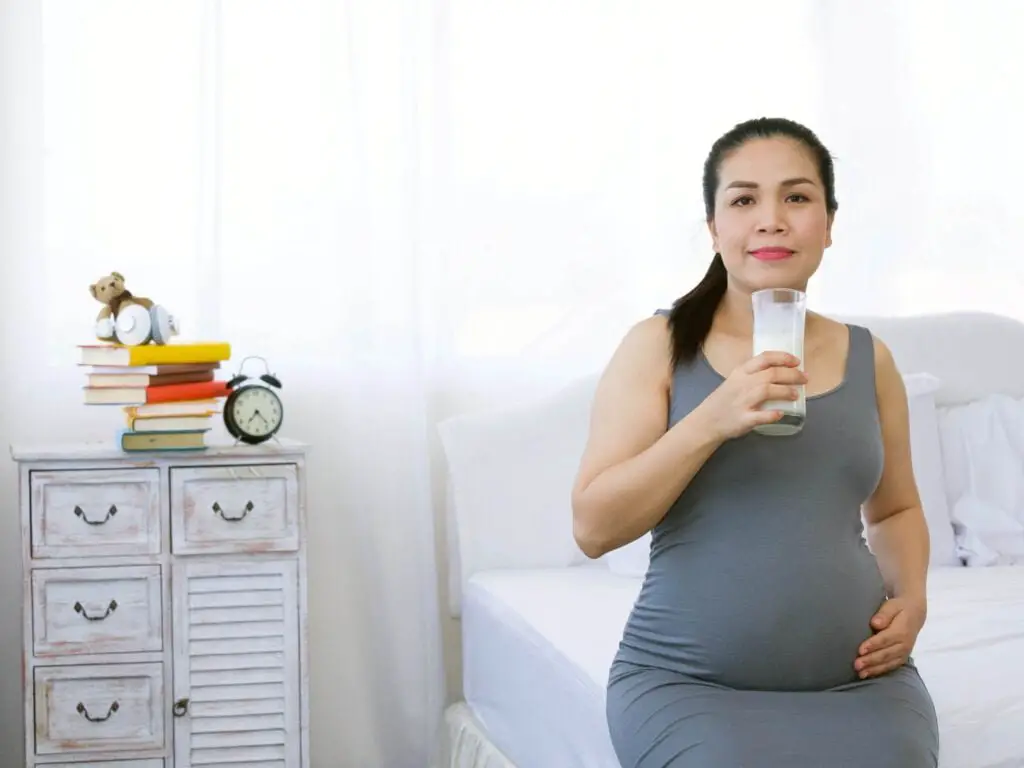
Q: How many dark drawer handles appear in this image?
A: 4